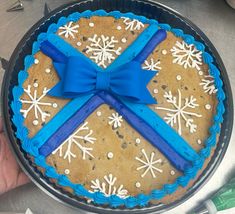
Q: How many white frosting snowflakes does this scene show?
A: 12